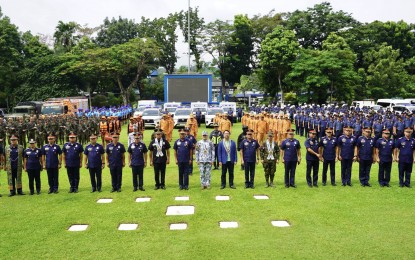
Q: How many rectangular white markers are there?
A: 11